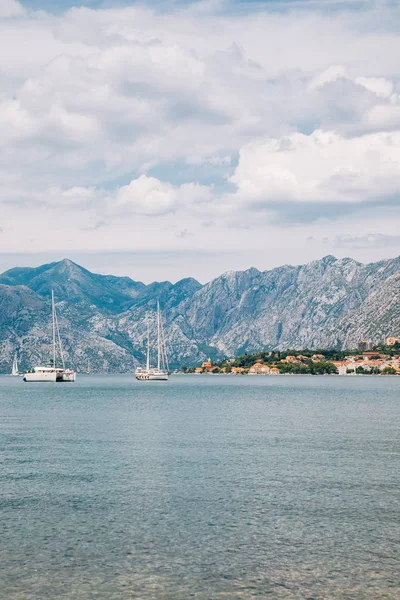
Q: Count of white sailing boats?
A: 3